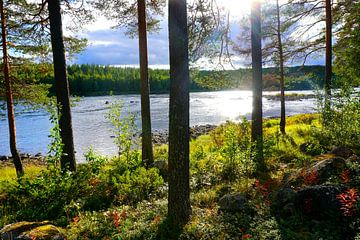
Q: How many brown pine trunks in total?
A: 7